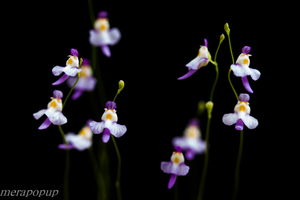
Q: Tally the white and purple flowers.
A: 11